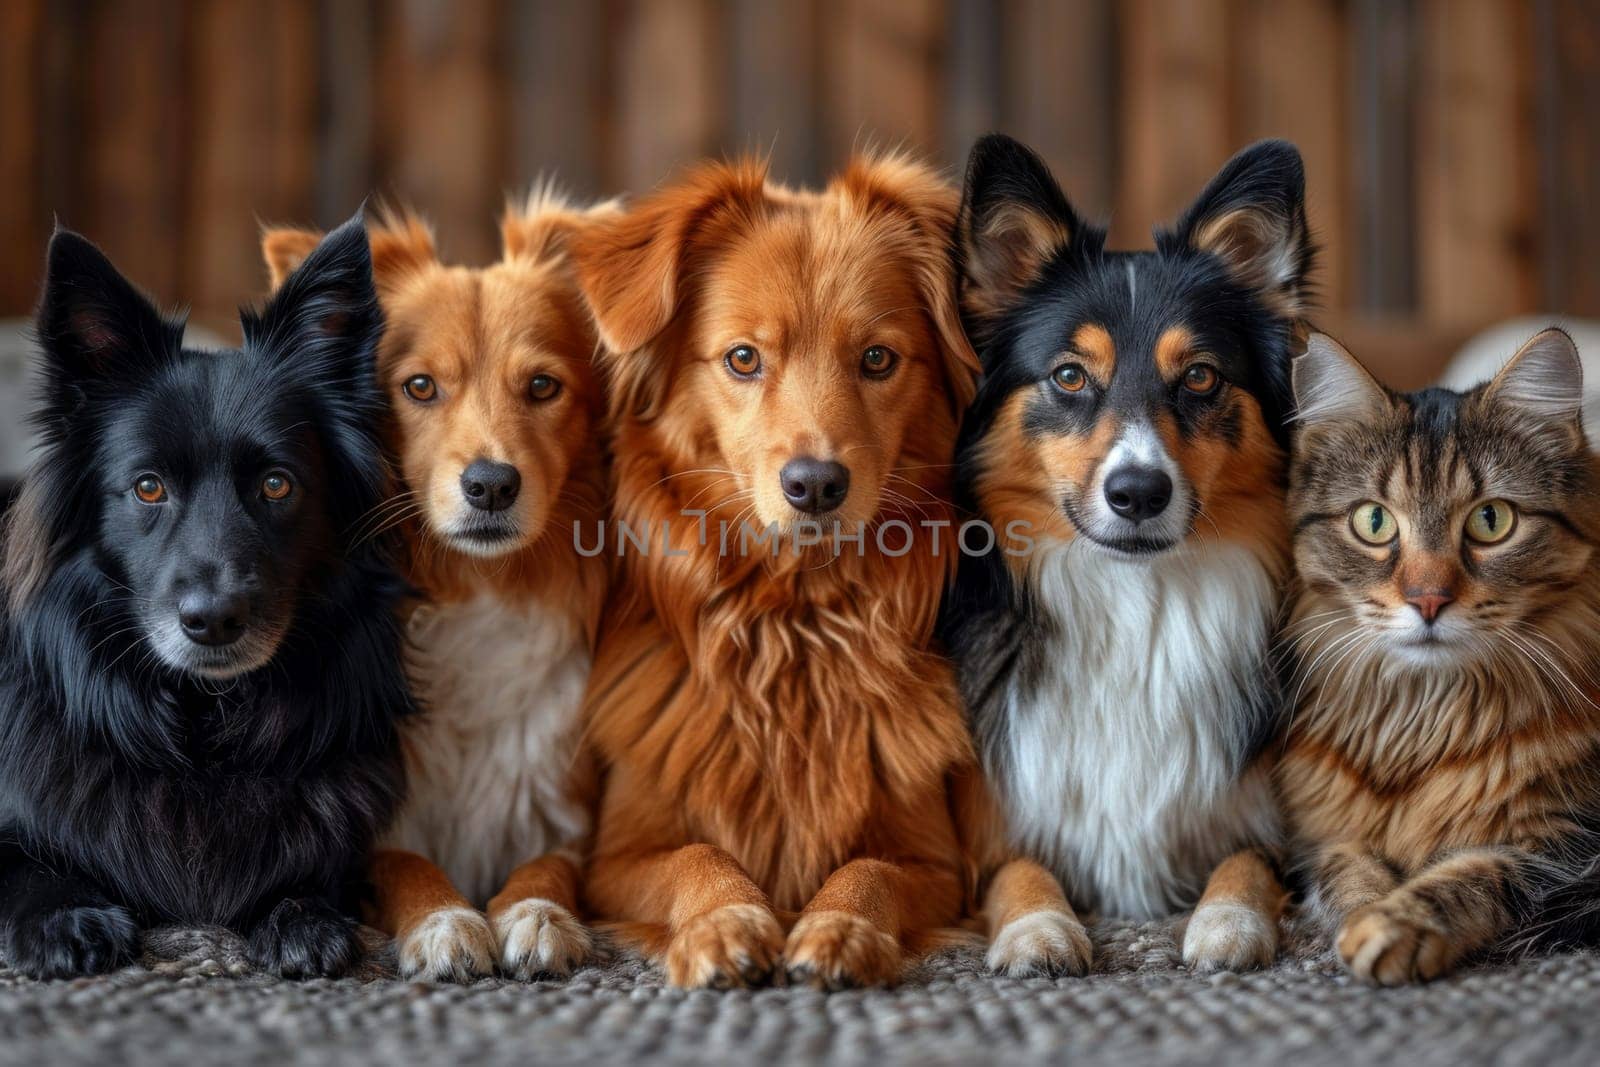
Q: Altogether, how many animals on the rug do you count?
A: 5